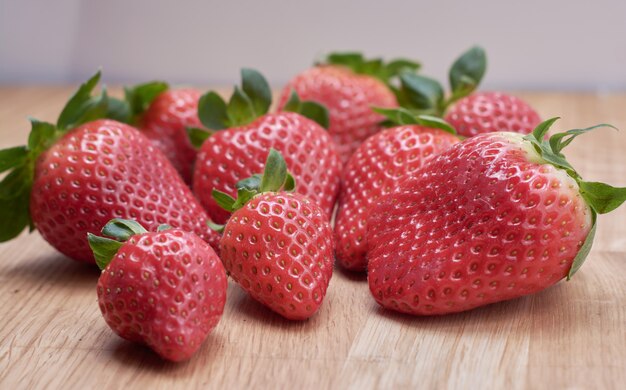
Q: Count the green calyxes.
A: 9